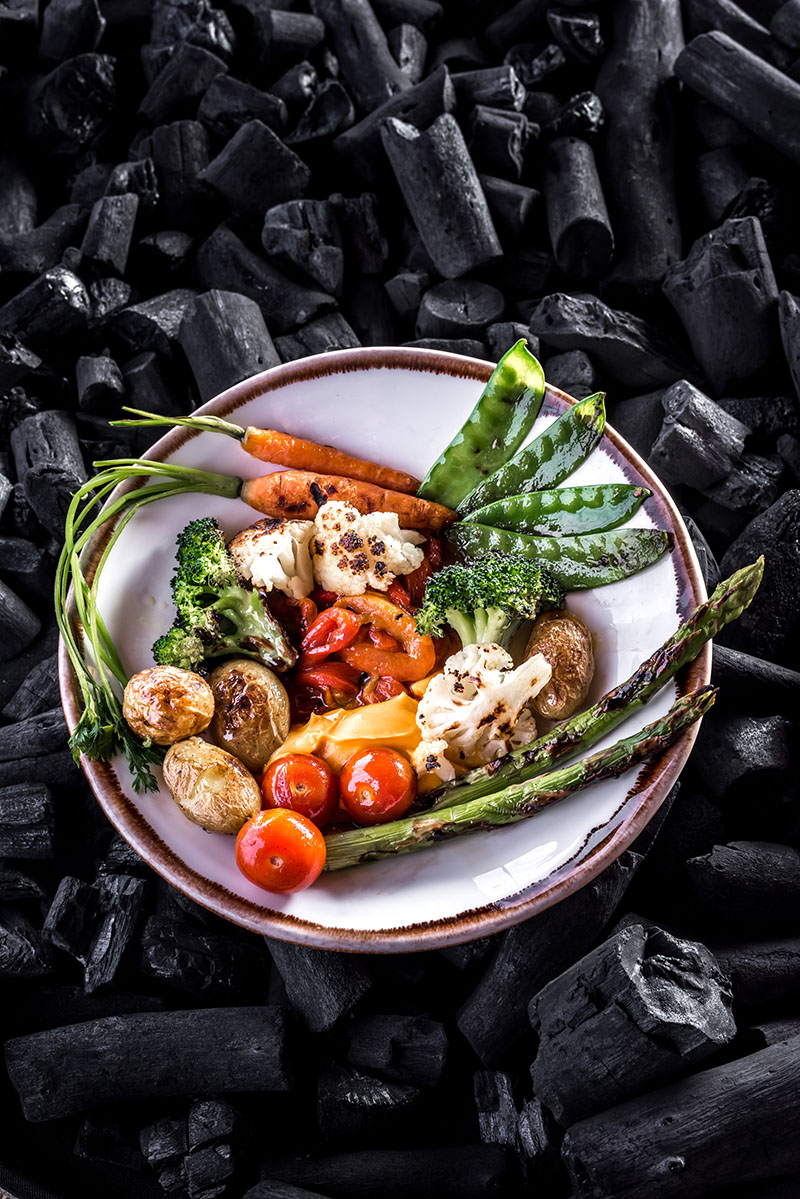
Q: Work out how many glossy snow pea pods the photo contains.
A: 4